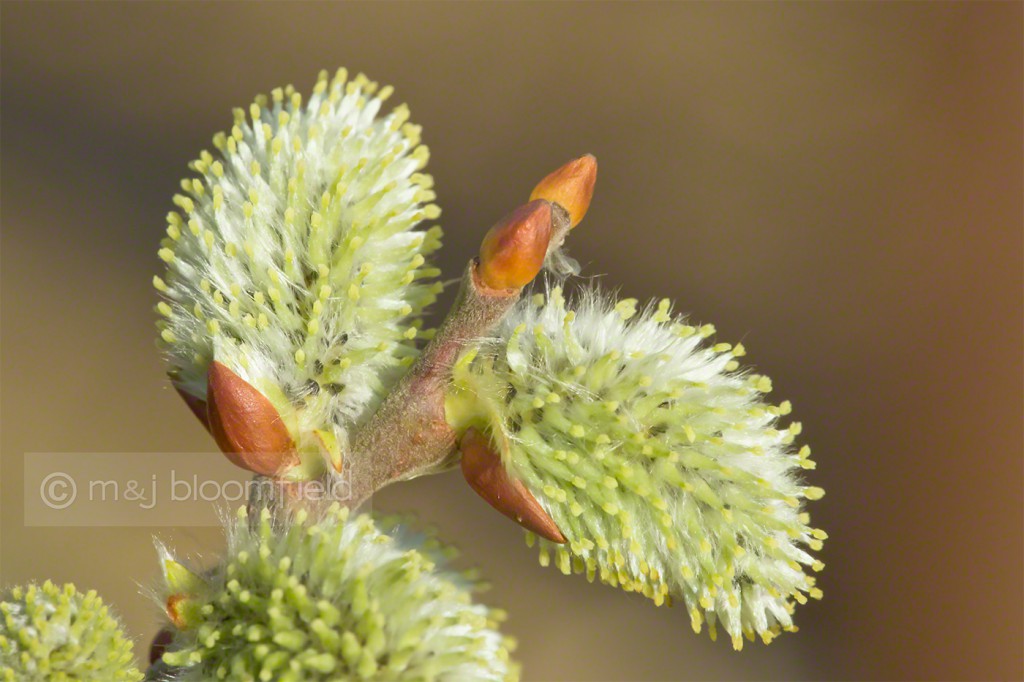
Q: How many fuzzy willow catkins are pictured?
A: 4